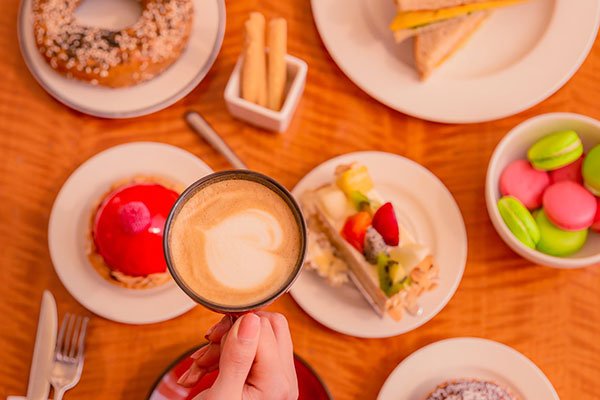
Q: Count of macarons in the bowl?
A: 8